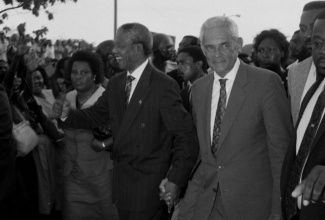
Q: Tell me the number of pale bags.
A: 1